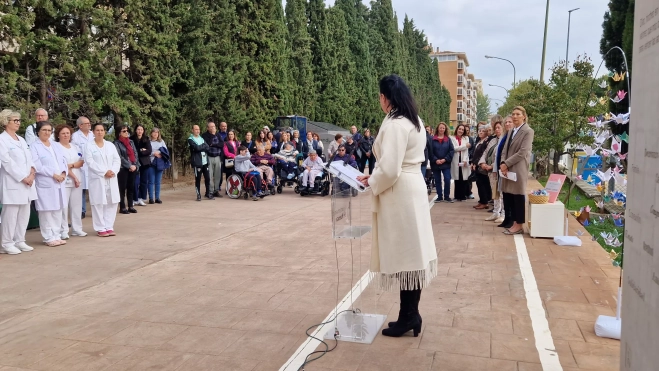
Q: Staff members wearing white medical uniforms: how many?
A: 6